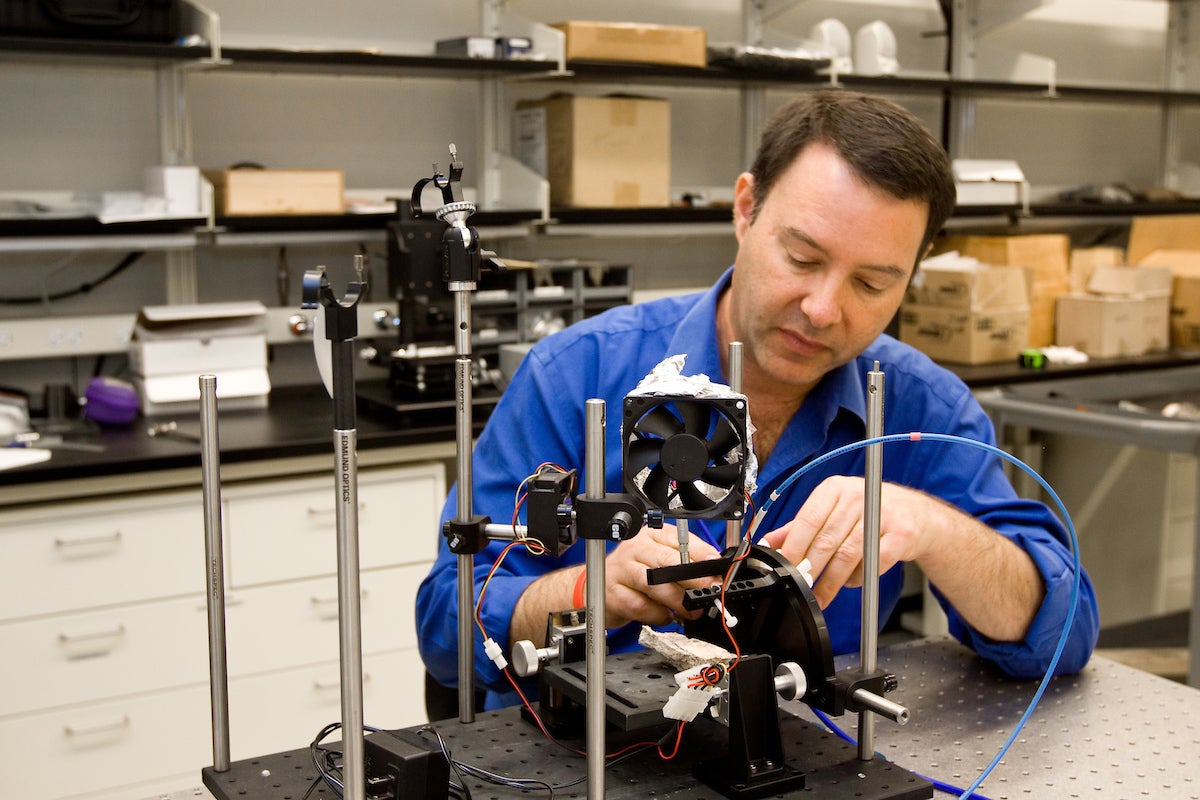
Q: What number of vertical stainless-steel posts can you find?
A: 6